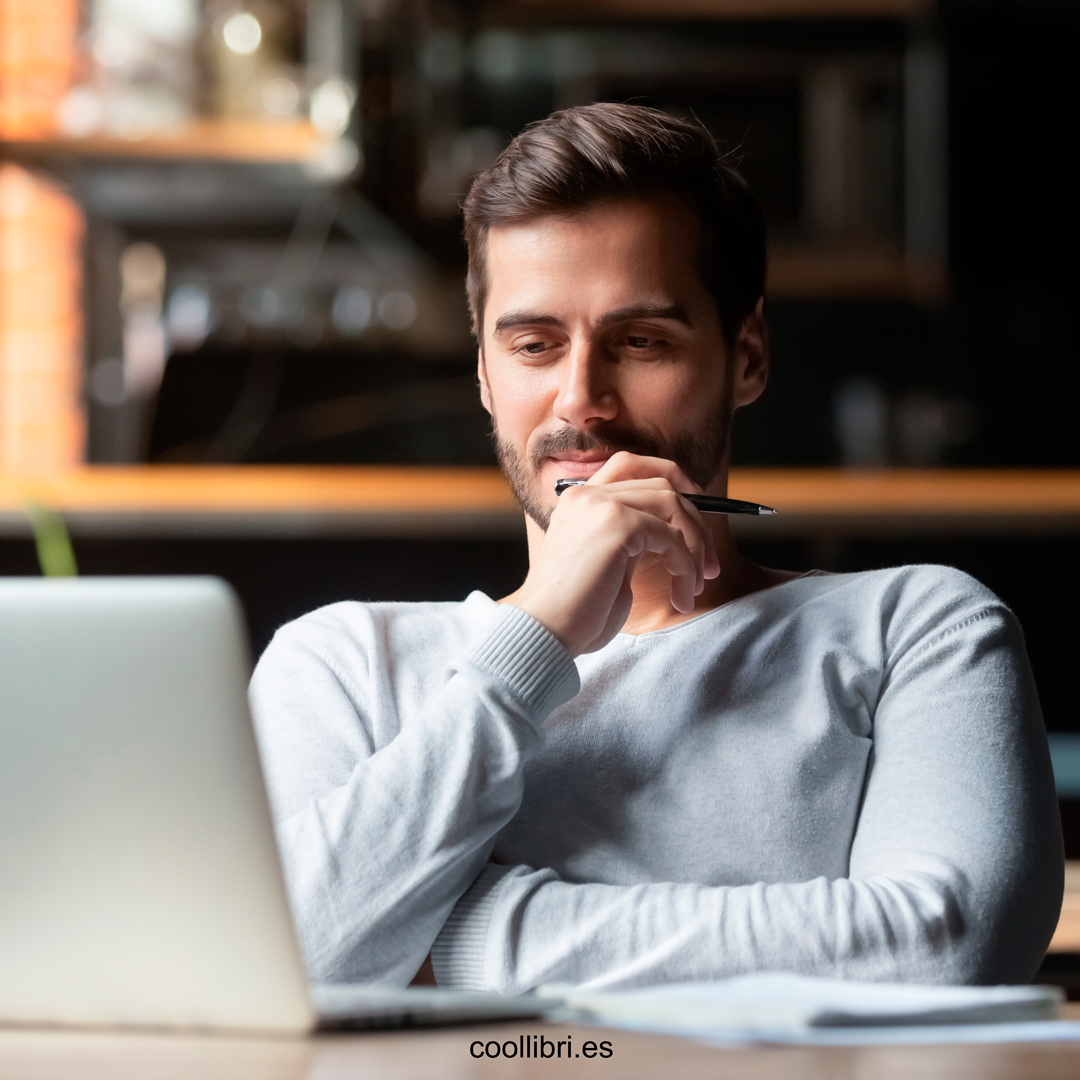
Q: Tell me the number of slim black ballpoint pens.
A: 1